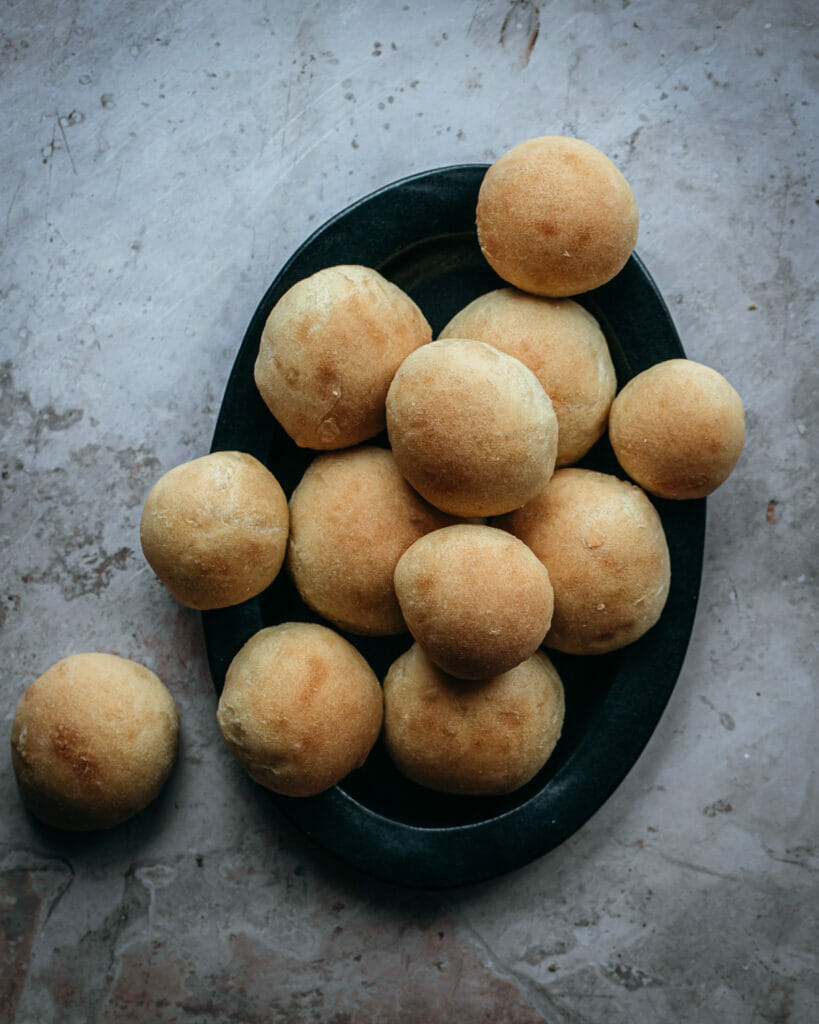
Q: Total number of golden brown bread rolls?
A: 12